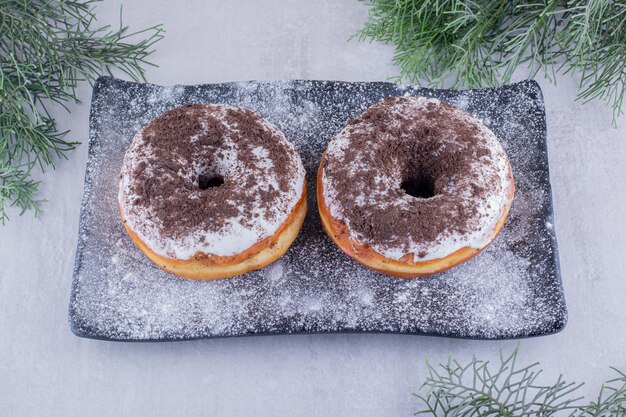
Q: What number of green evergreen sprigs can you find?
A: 3